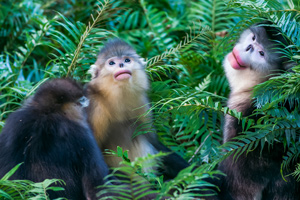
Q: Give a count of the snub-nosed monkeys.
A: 3